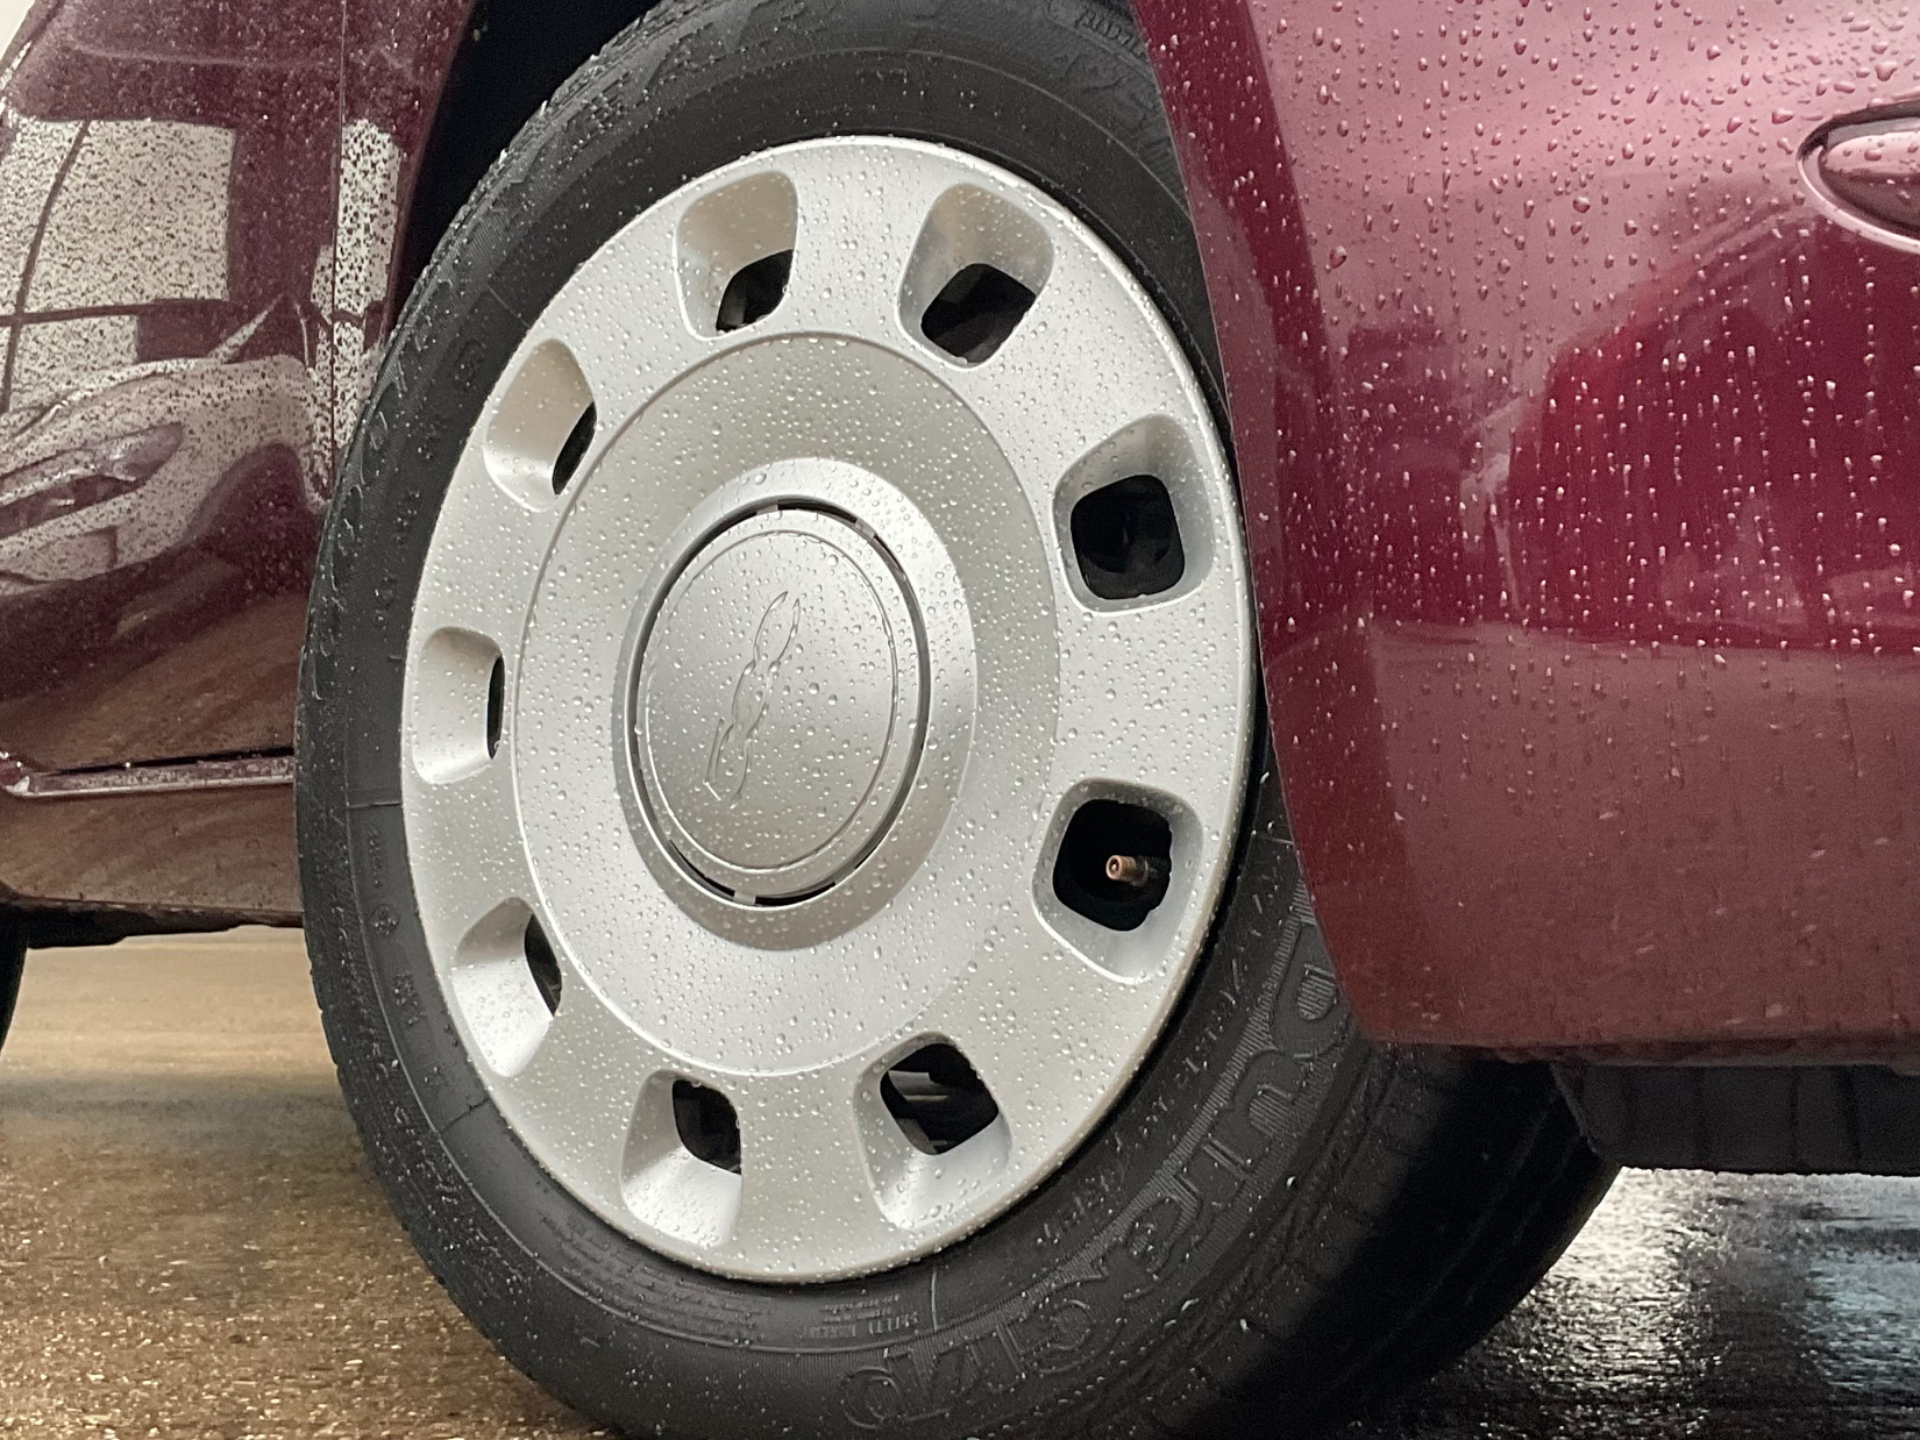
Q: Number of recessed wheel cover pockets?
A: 9